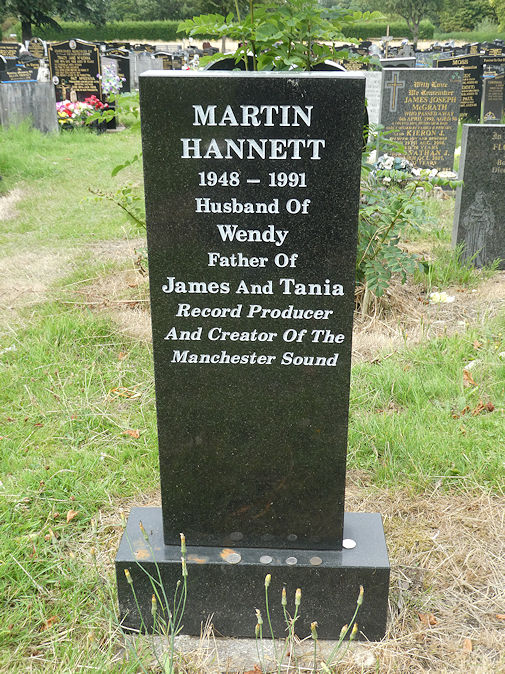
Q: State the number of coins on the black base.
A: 5